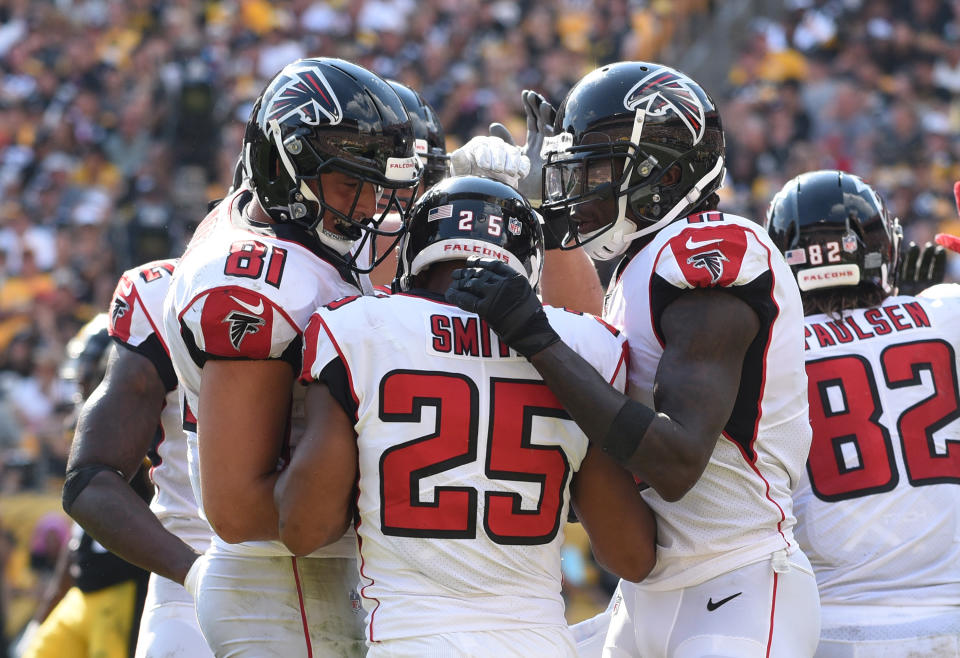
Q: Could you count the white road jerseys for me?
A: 5